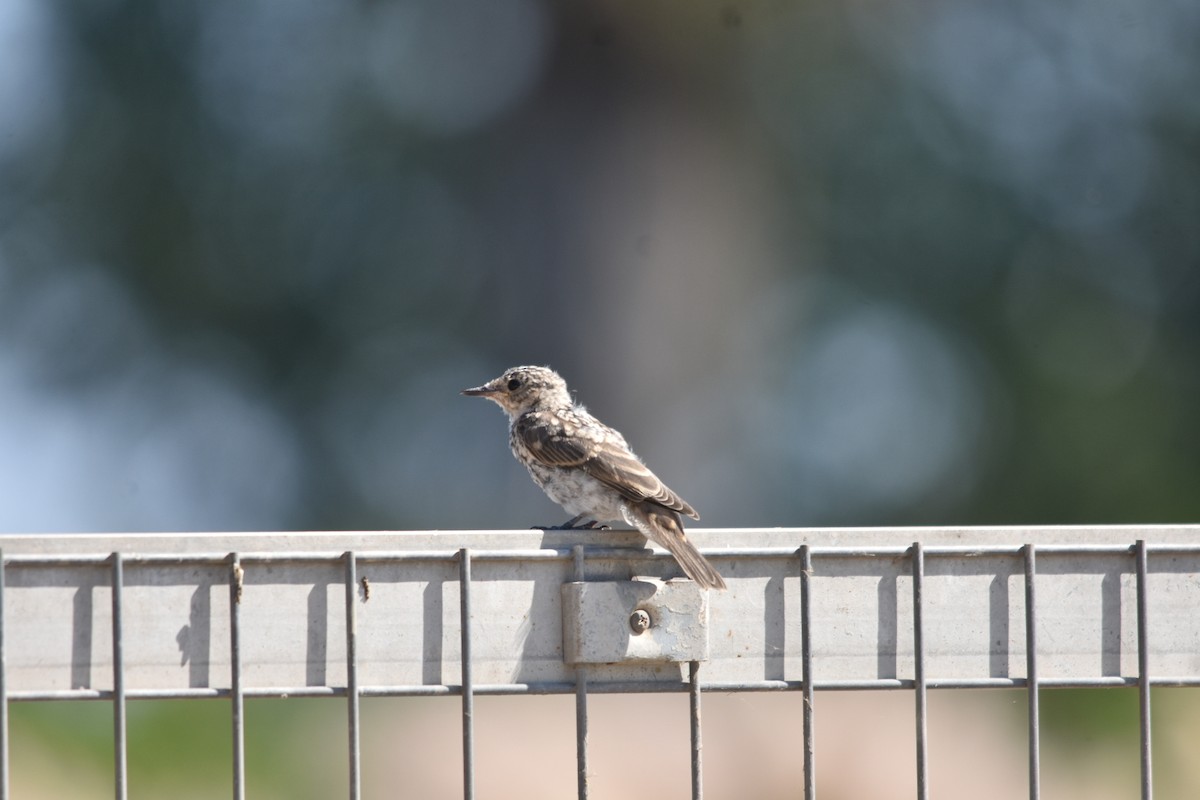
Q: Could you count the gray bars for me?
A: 11